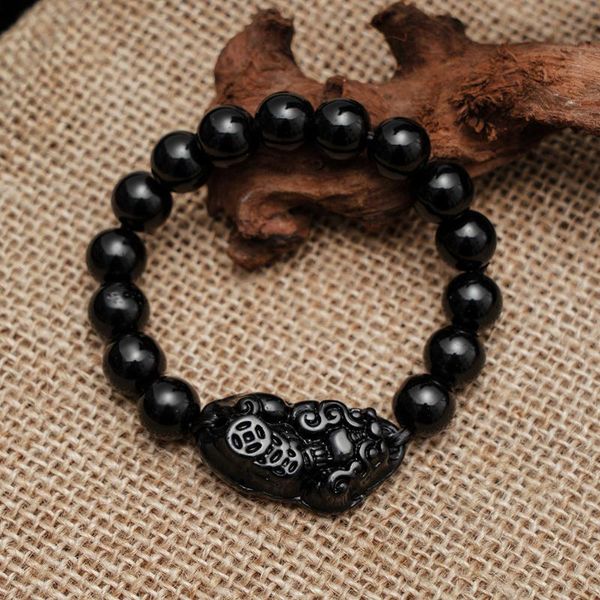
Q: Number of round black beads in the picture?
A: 15